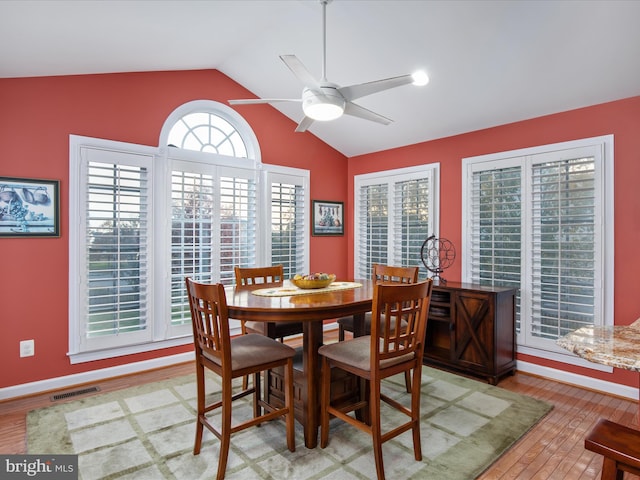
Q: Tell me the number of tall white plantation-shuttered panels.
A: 8